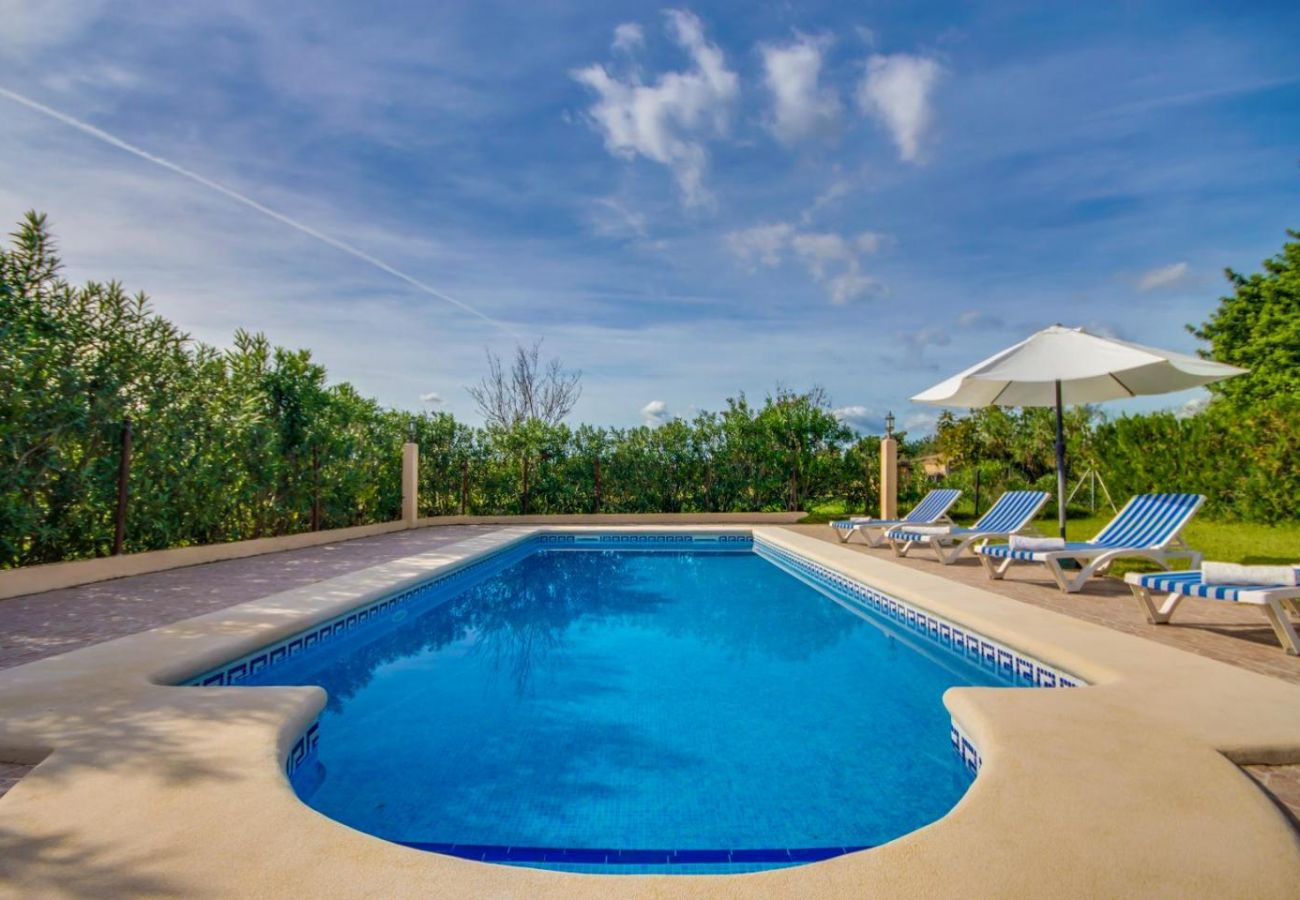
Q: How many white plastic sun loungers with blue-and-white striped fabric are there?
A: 4